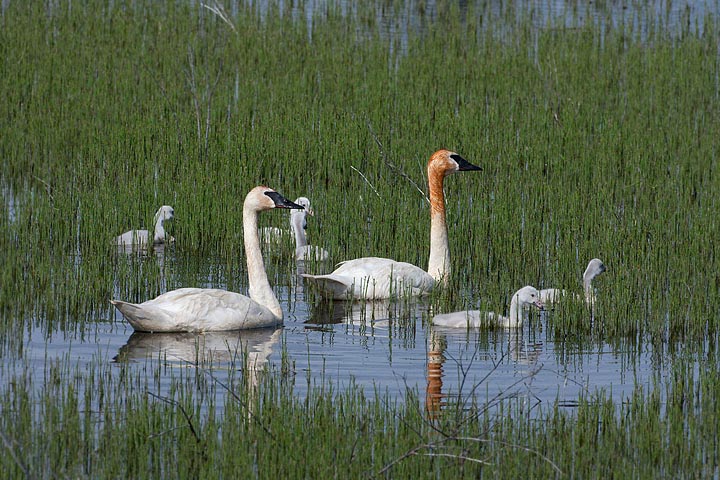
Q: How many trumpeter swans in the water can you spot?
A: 7